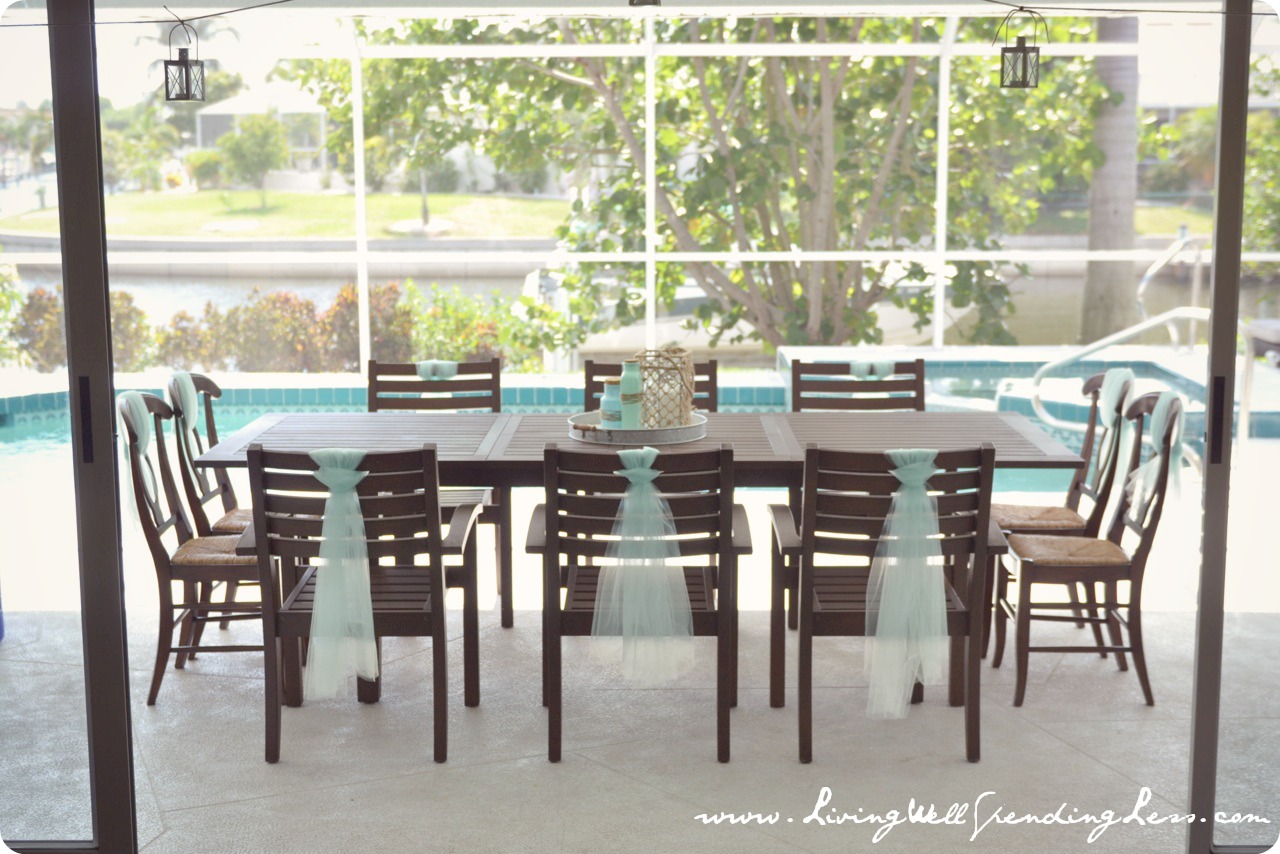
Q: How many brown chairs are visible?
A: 10